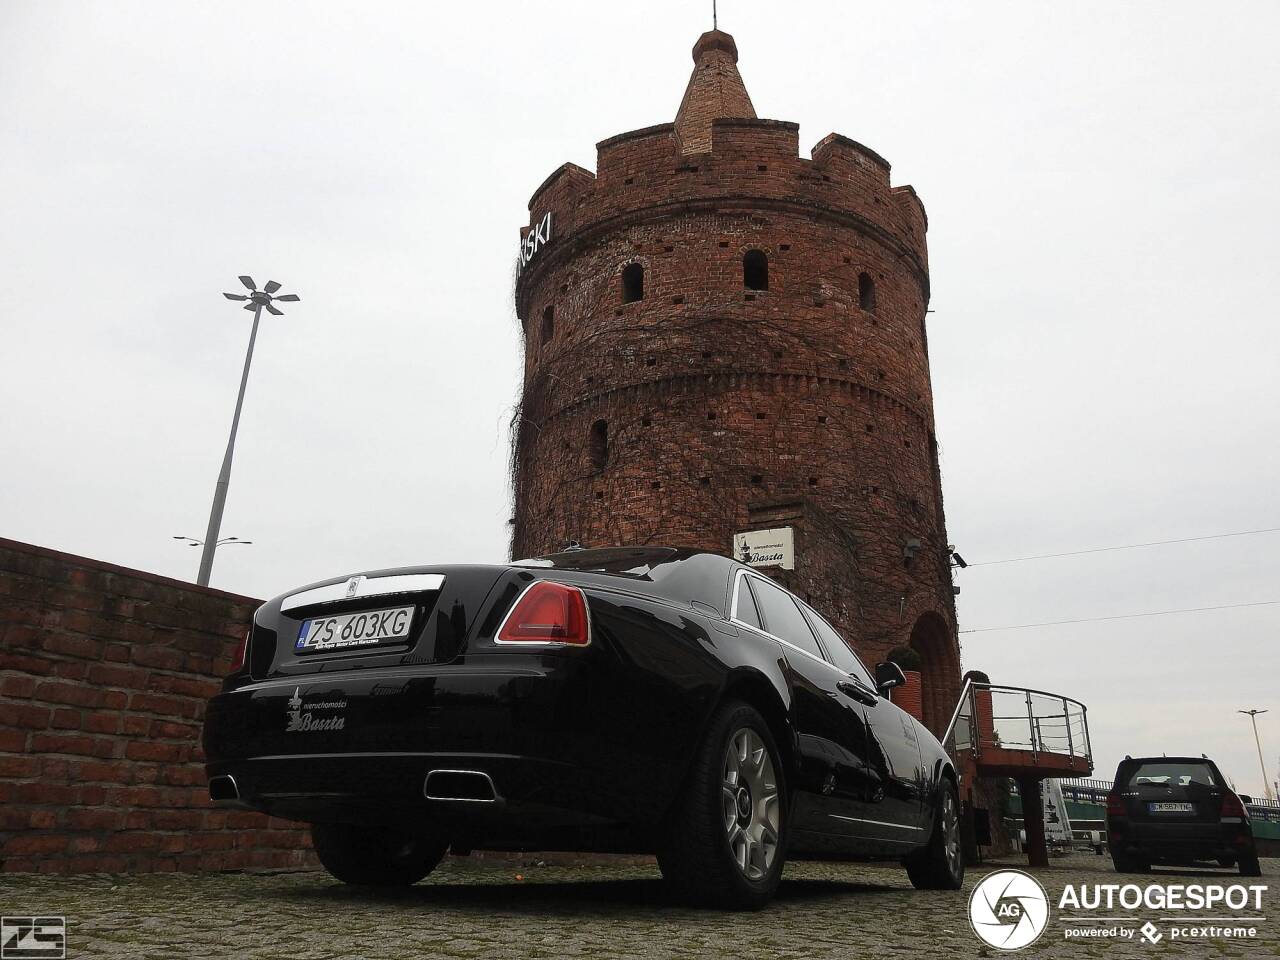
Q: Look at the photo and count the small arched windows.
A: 5